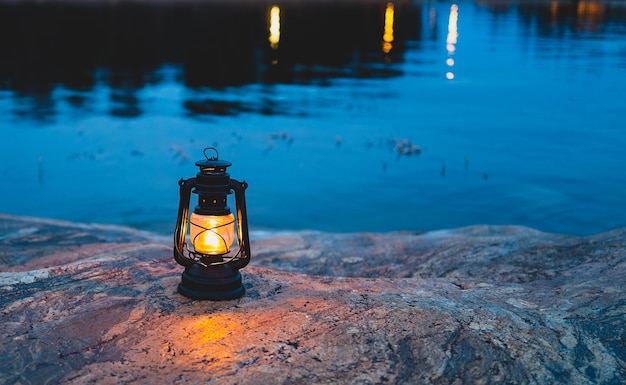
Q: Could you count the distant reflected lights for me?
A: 3